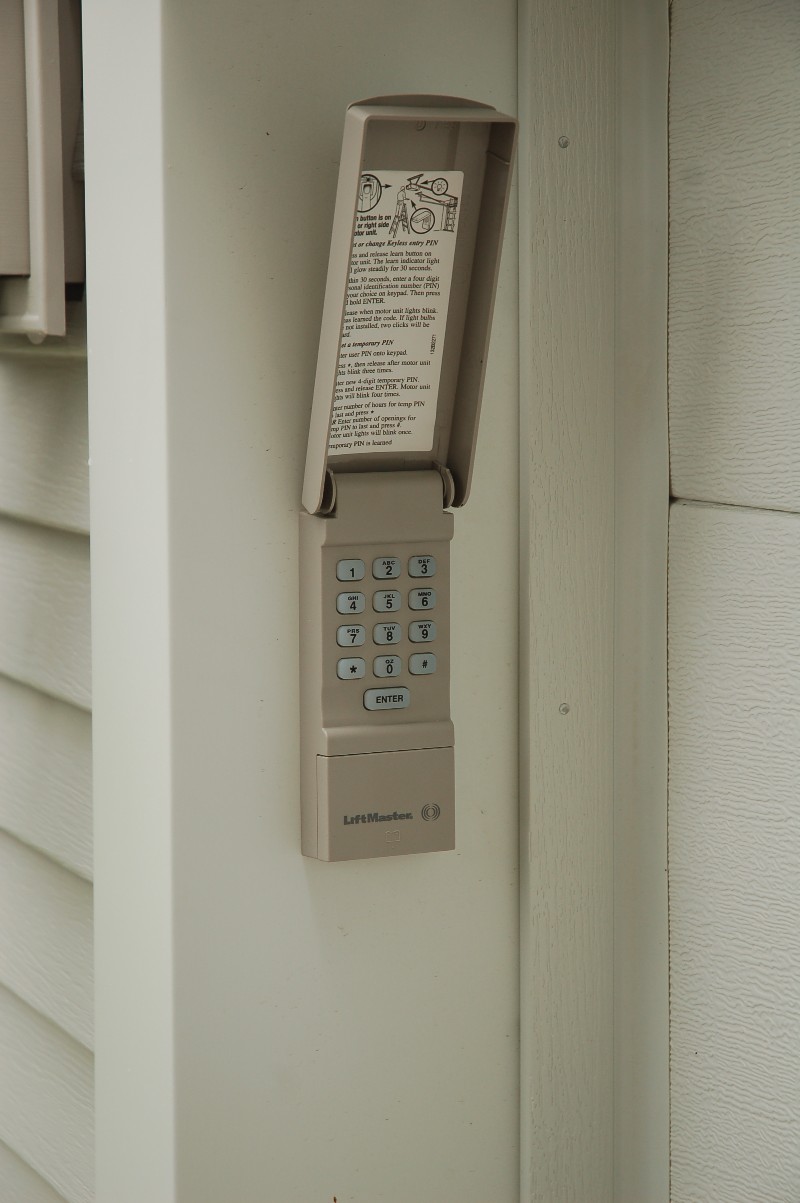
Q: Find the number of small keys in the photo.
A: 12